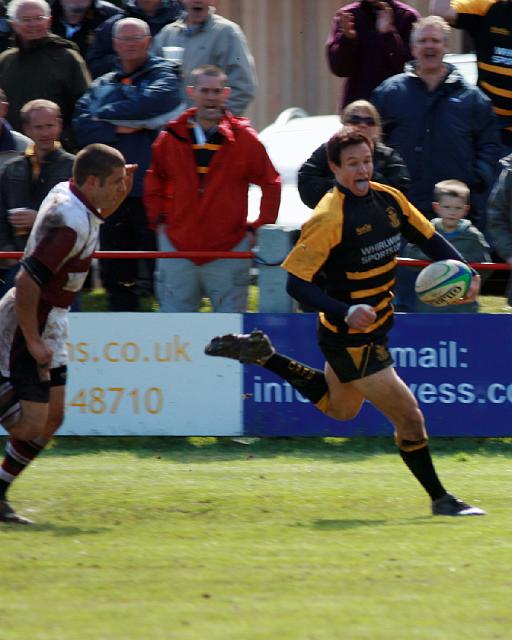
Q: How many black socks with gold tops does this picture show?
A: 2